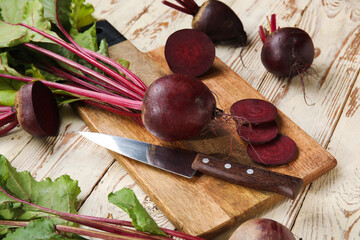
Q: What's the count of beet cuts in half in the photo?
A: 2